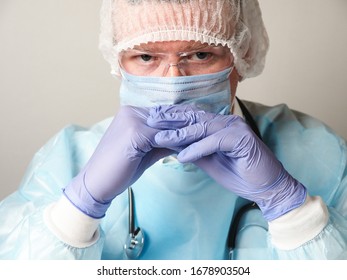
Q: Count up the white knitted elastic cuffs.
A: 2